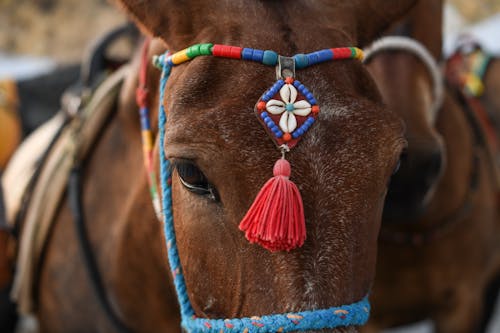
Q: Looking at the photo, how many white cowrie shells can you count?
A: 4